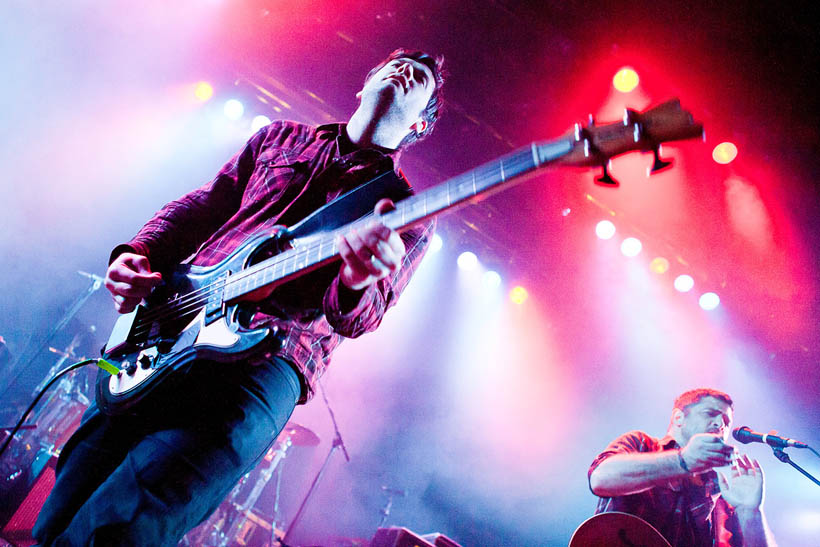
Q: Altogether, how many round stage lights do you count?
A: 14